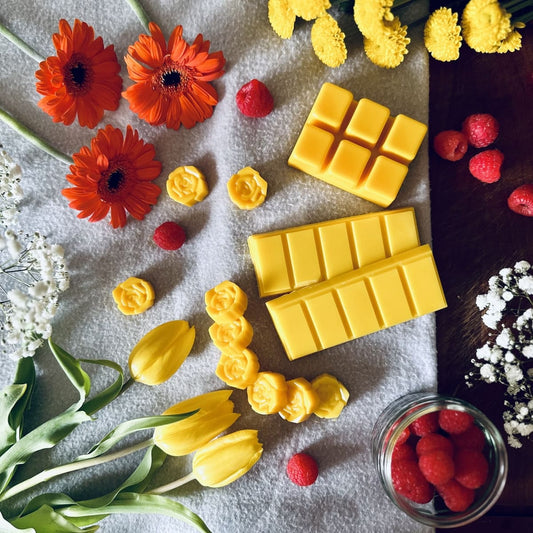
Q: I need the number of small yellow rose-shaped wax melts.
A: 9